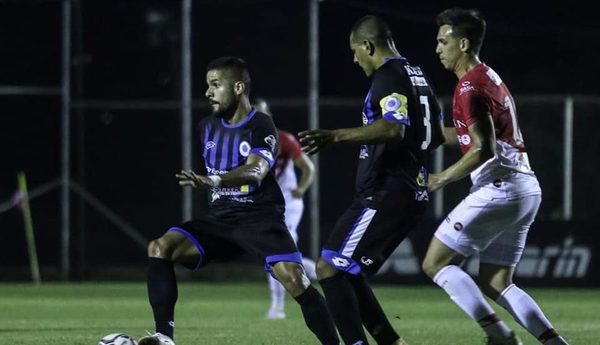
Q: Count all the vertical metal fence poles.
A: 5